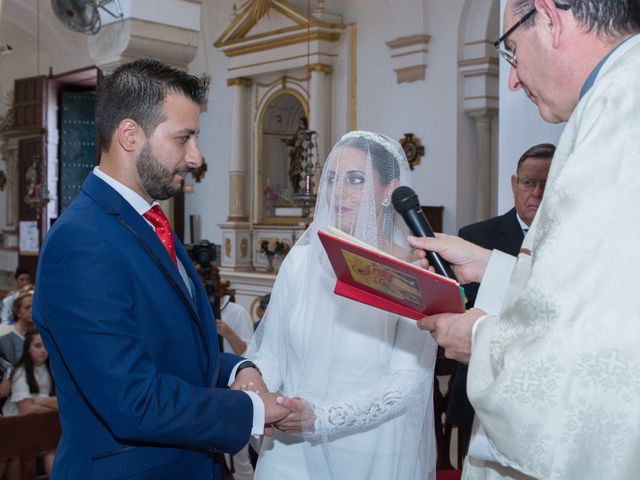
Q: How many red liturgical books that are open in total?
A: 1